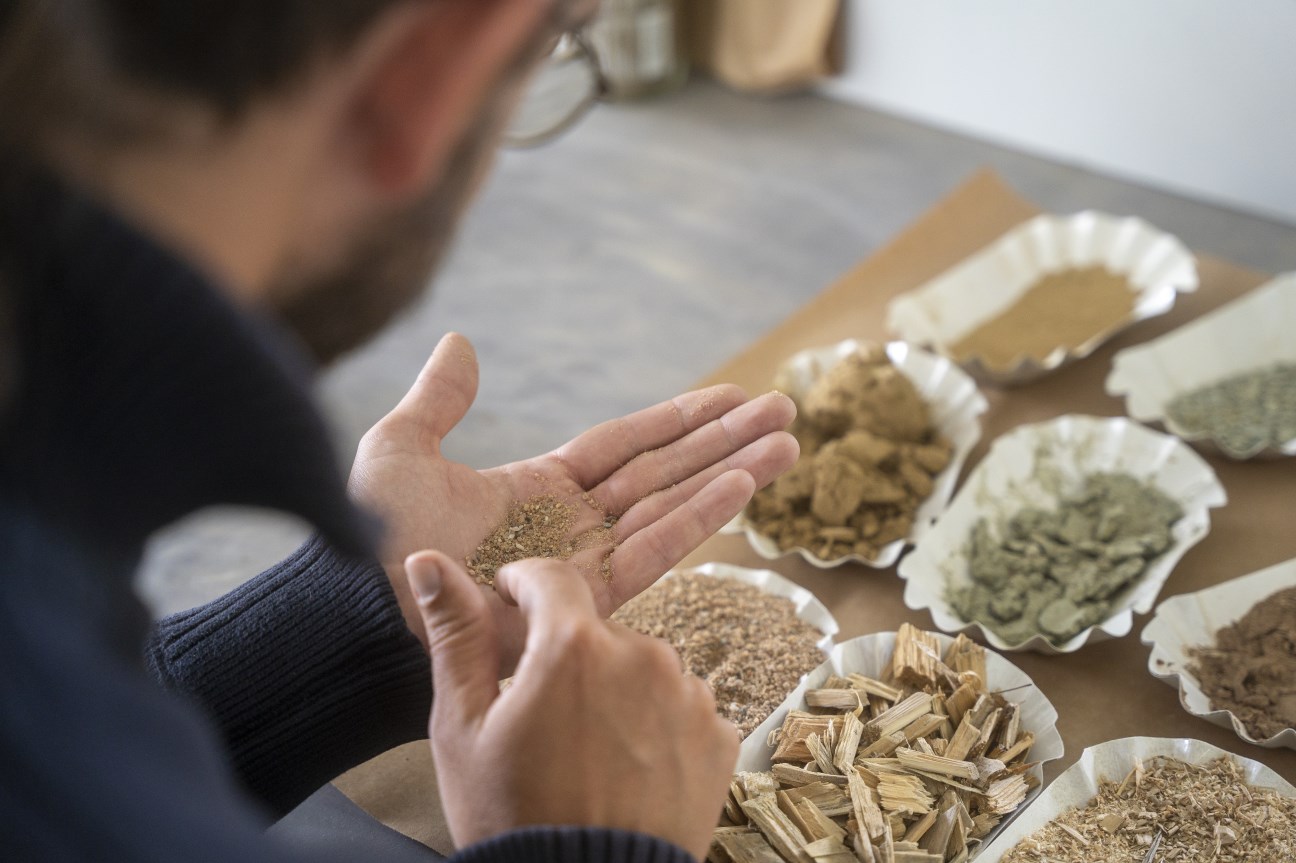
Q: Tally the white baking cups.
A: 8